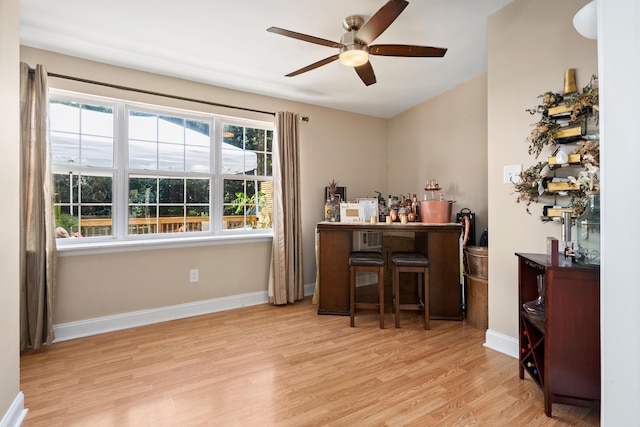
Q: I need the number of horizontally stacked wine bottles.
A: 5